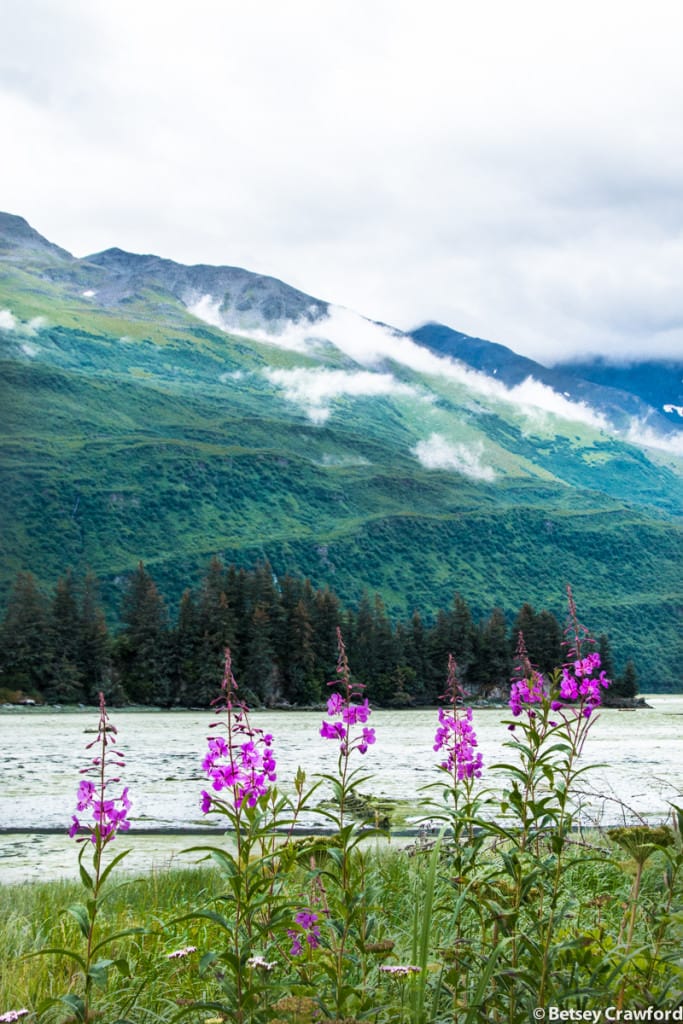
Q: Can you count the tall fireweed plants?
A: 6